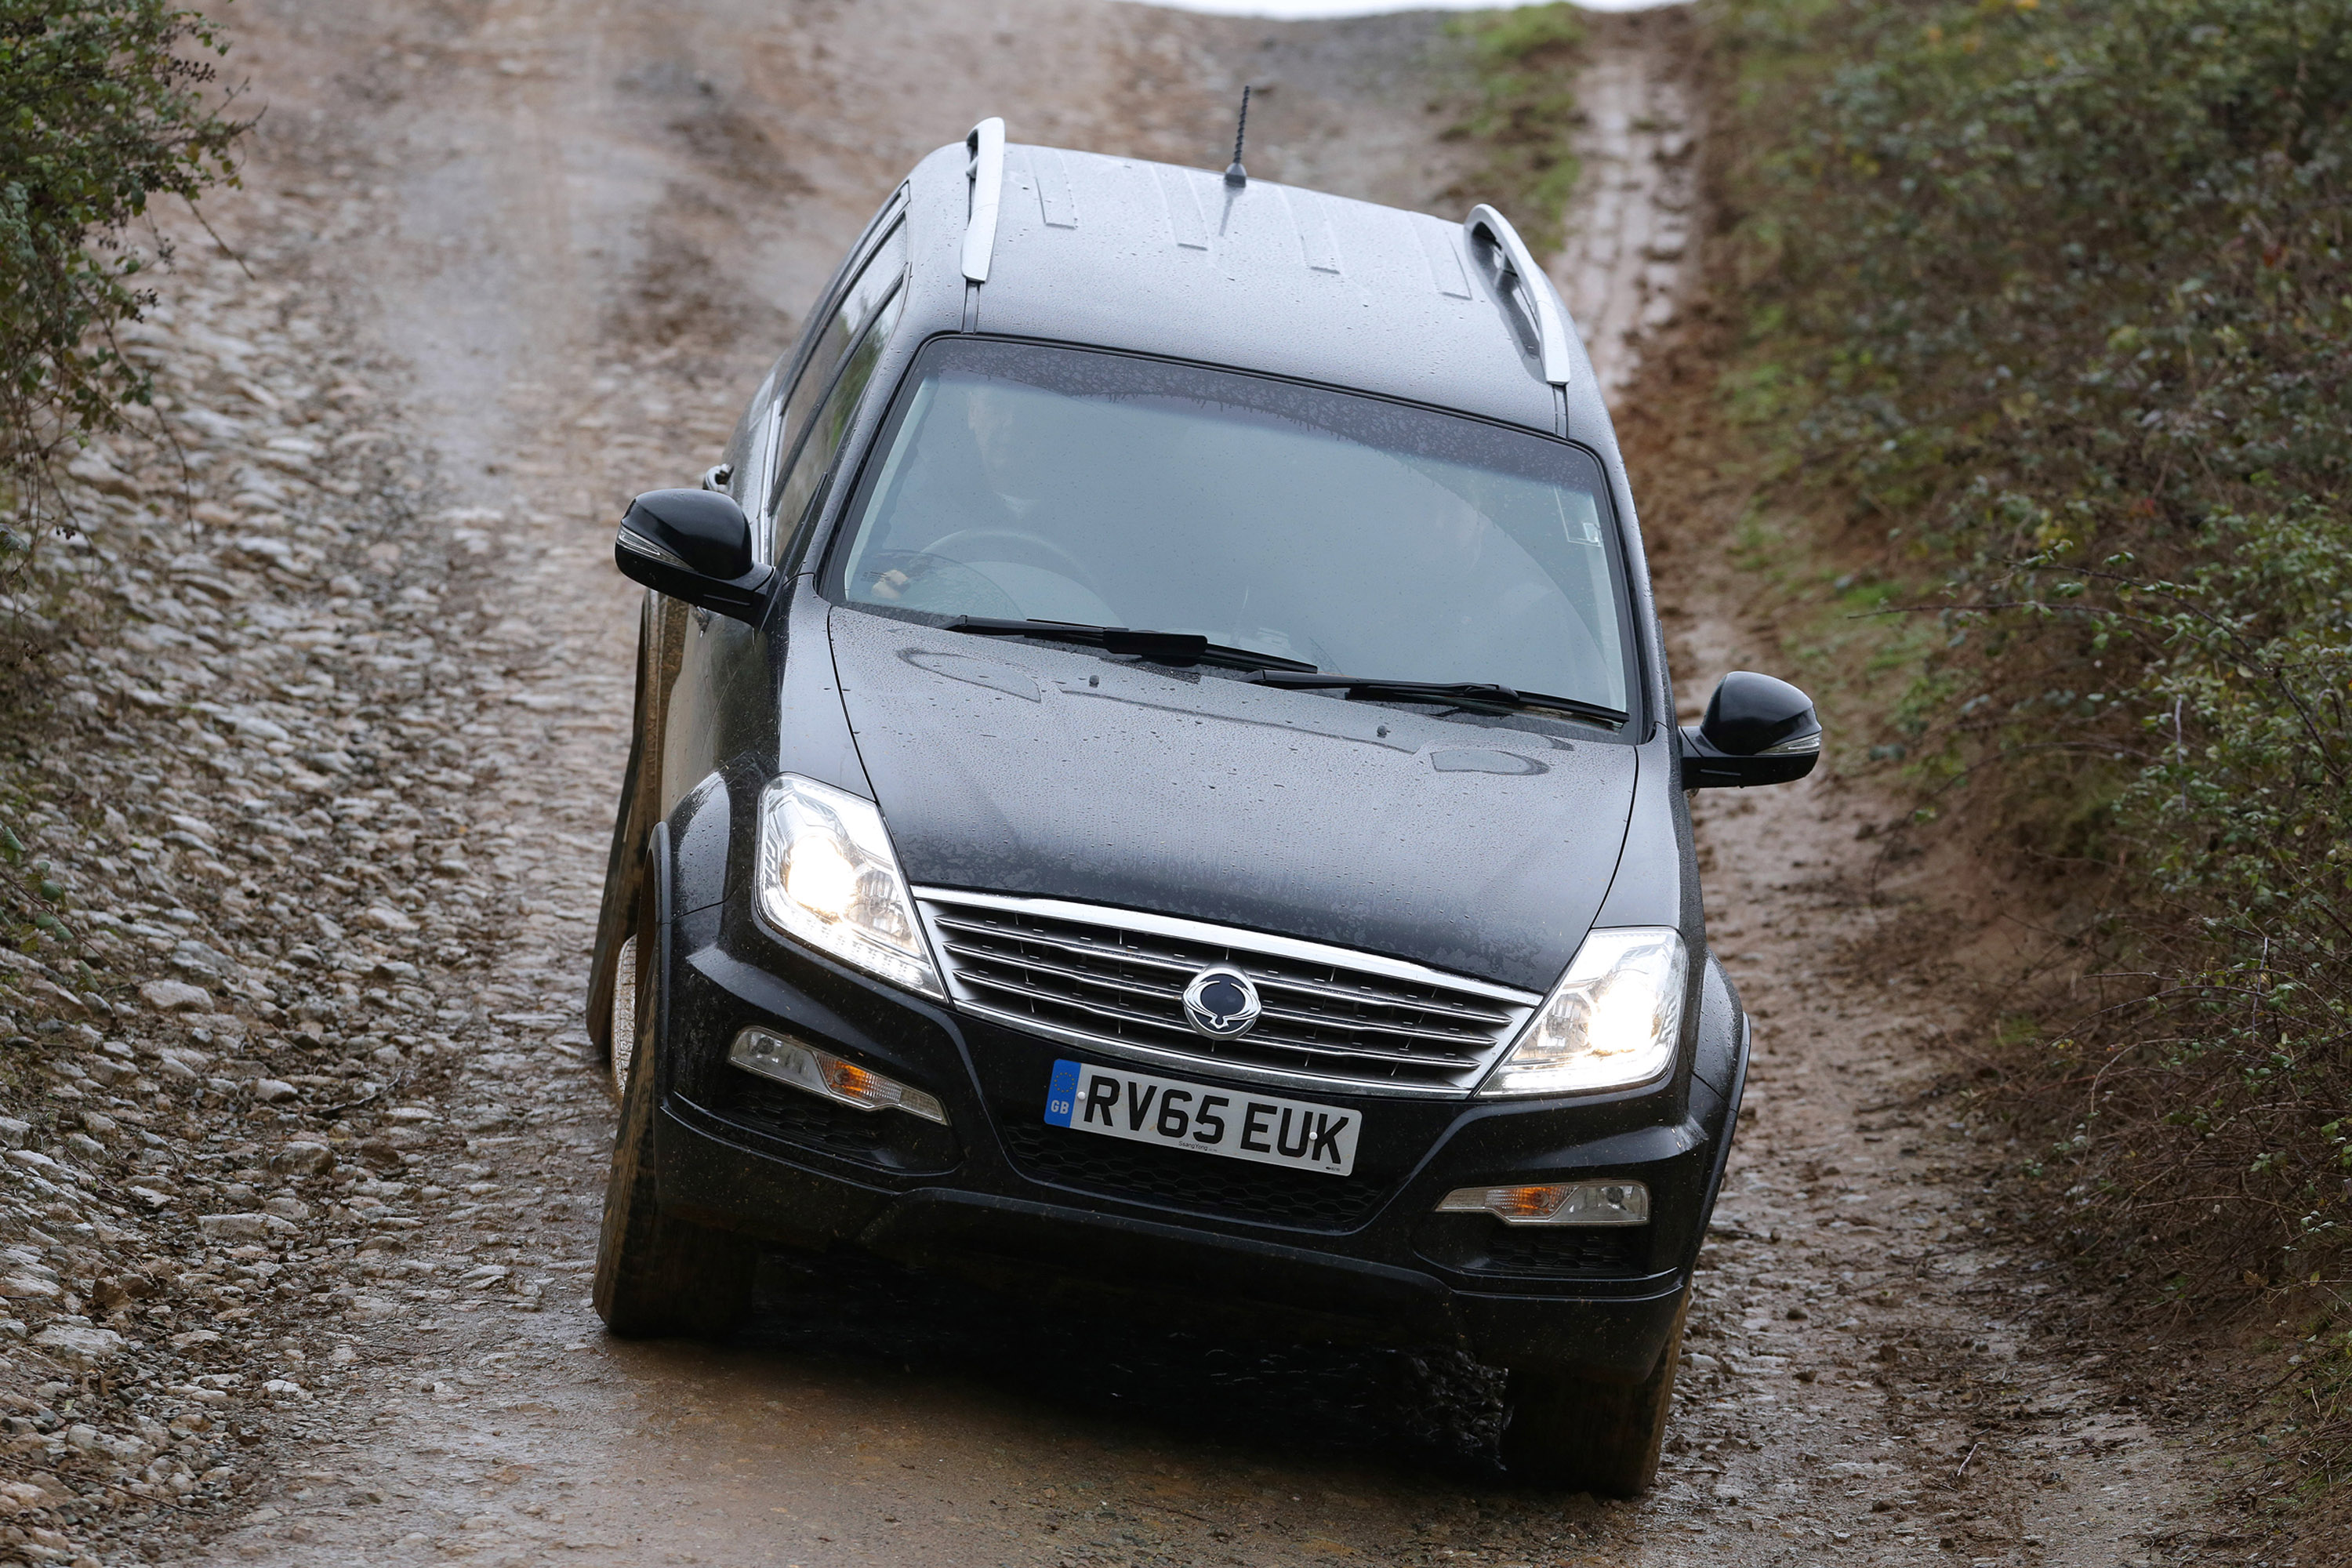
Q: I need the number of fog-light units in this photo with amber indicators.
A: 2